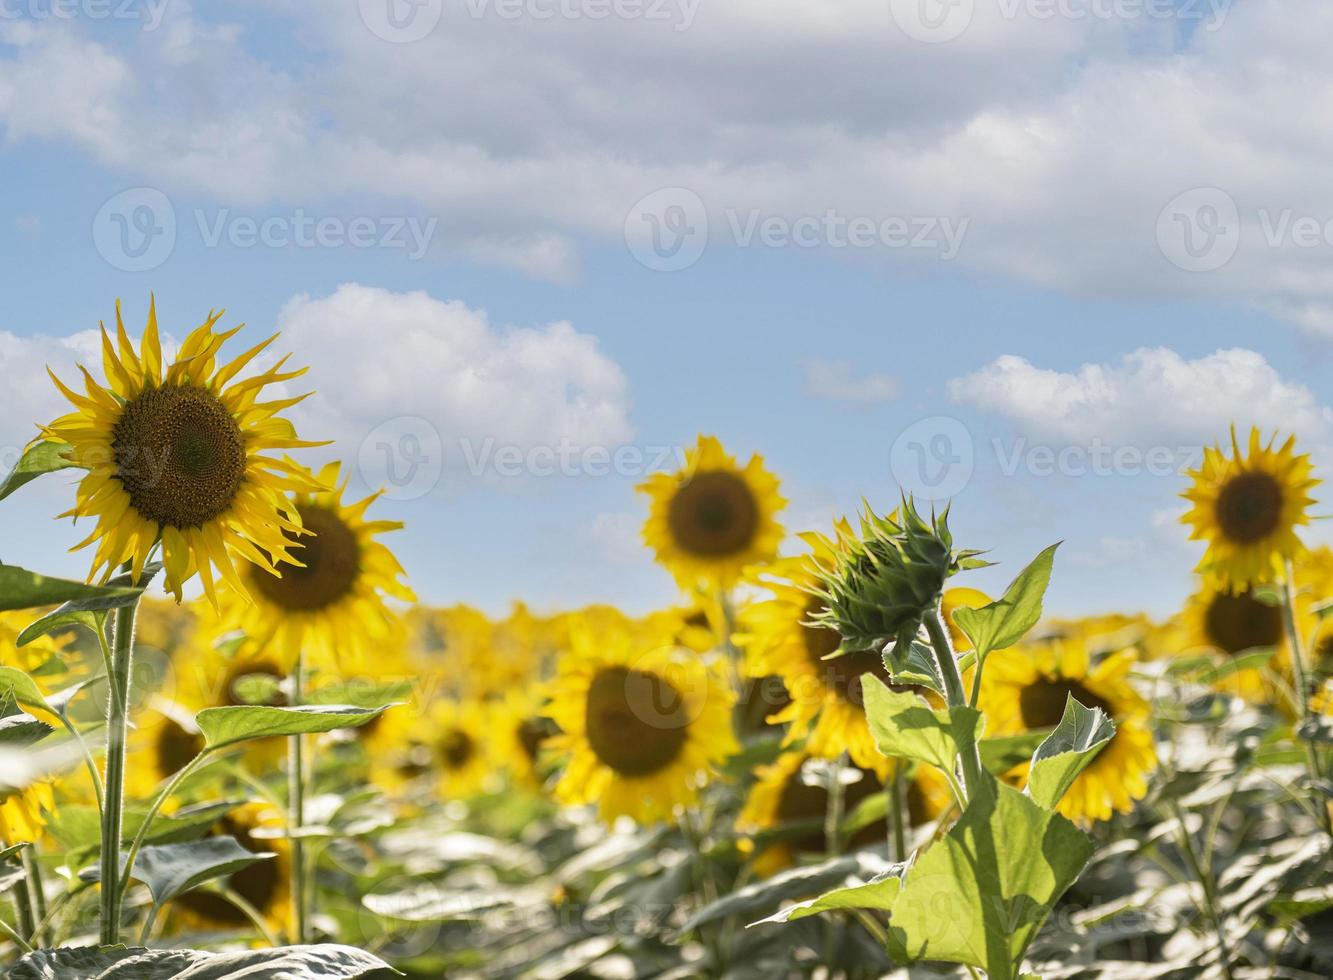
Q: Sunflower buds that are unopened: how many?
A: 1